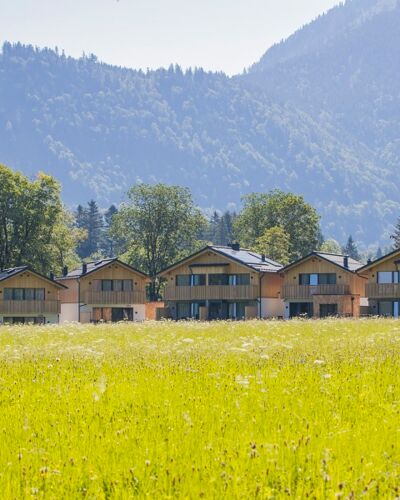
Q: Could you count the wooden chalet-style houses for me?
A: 5